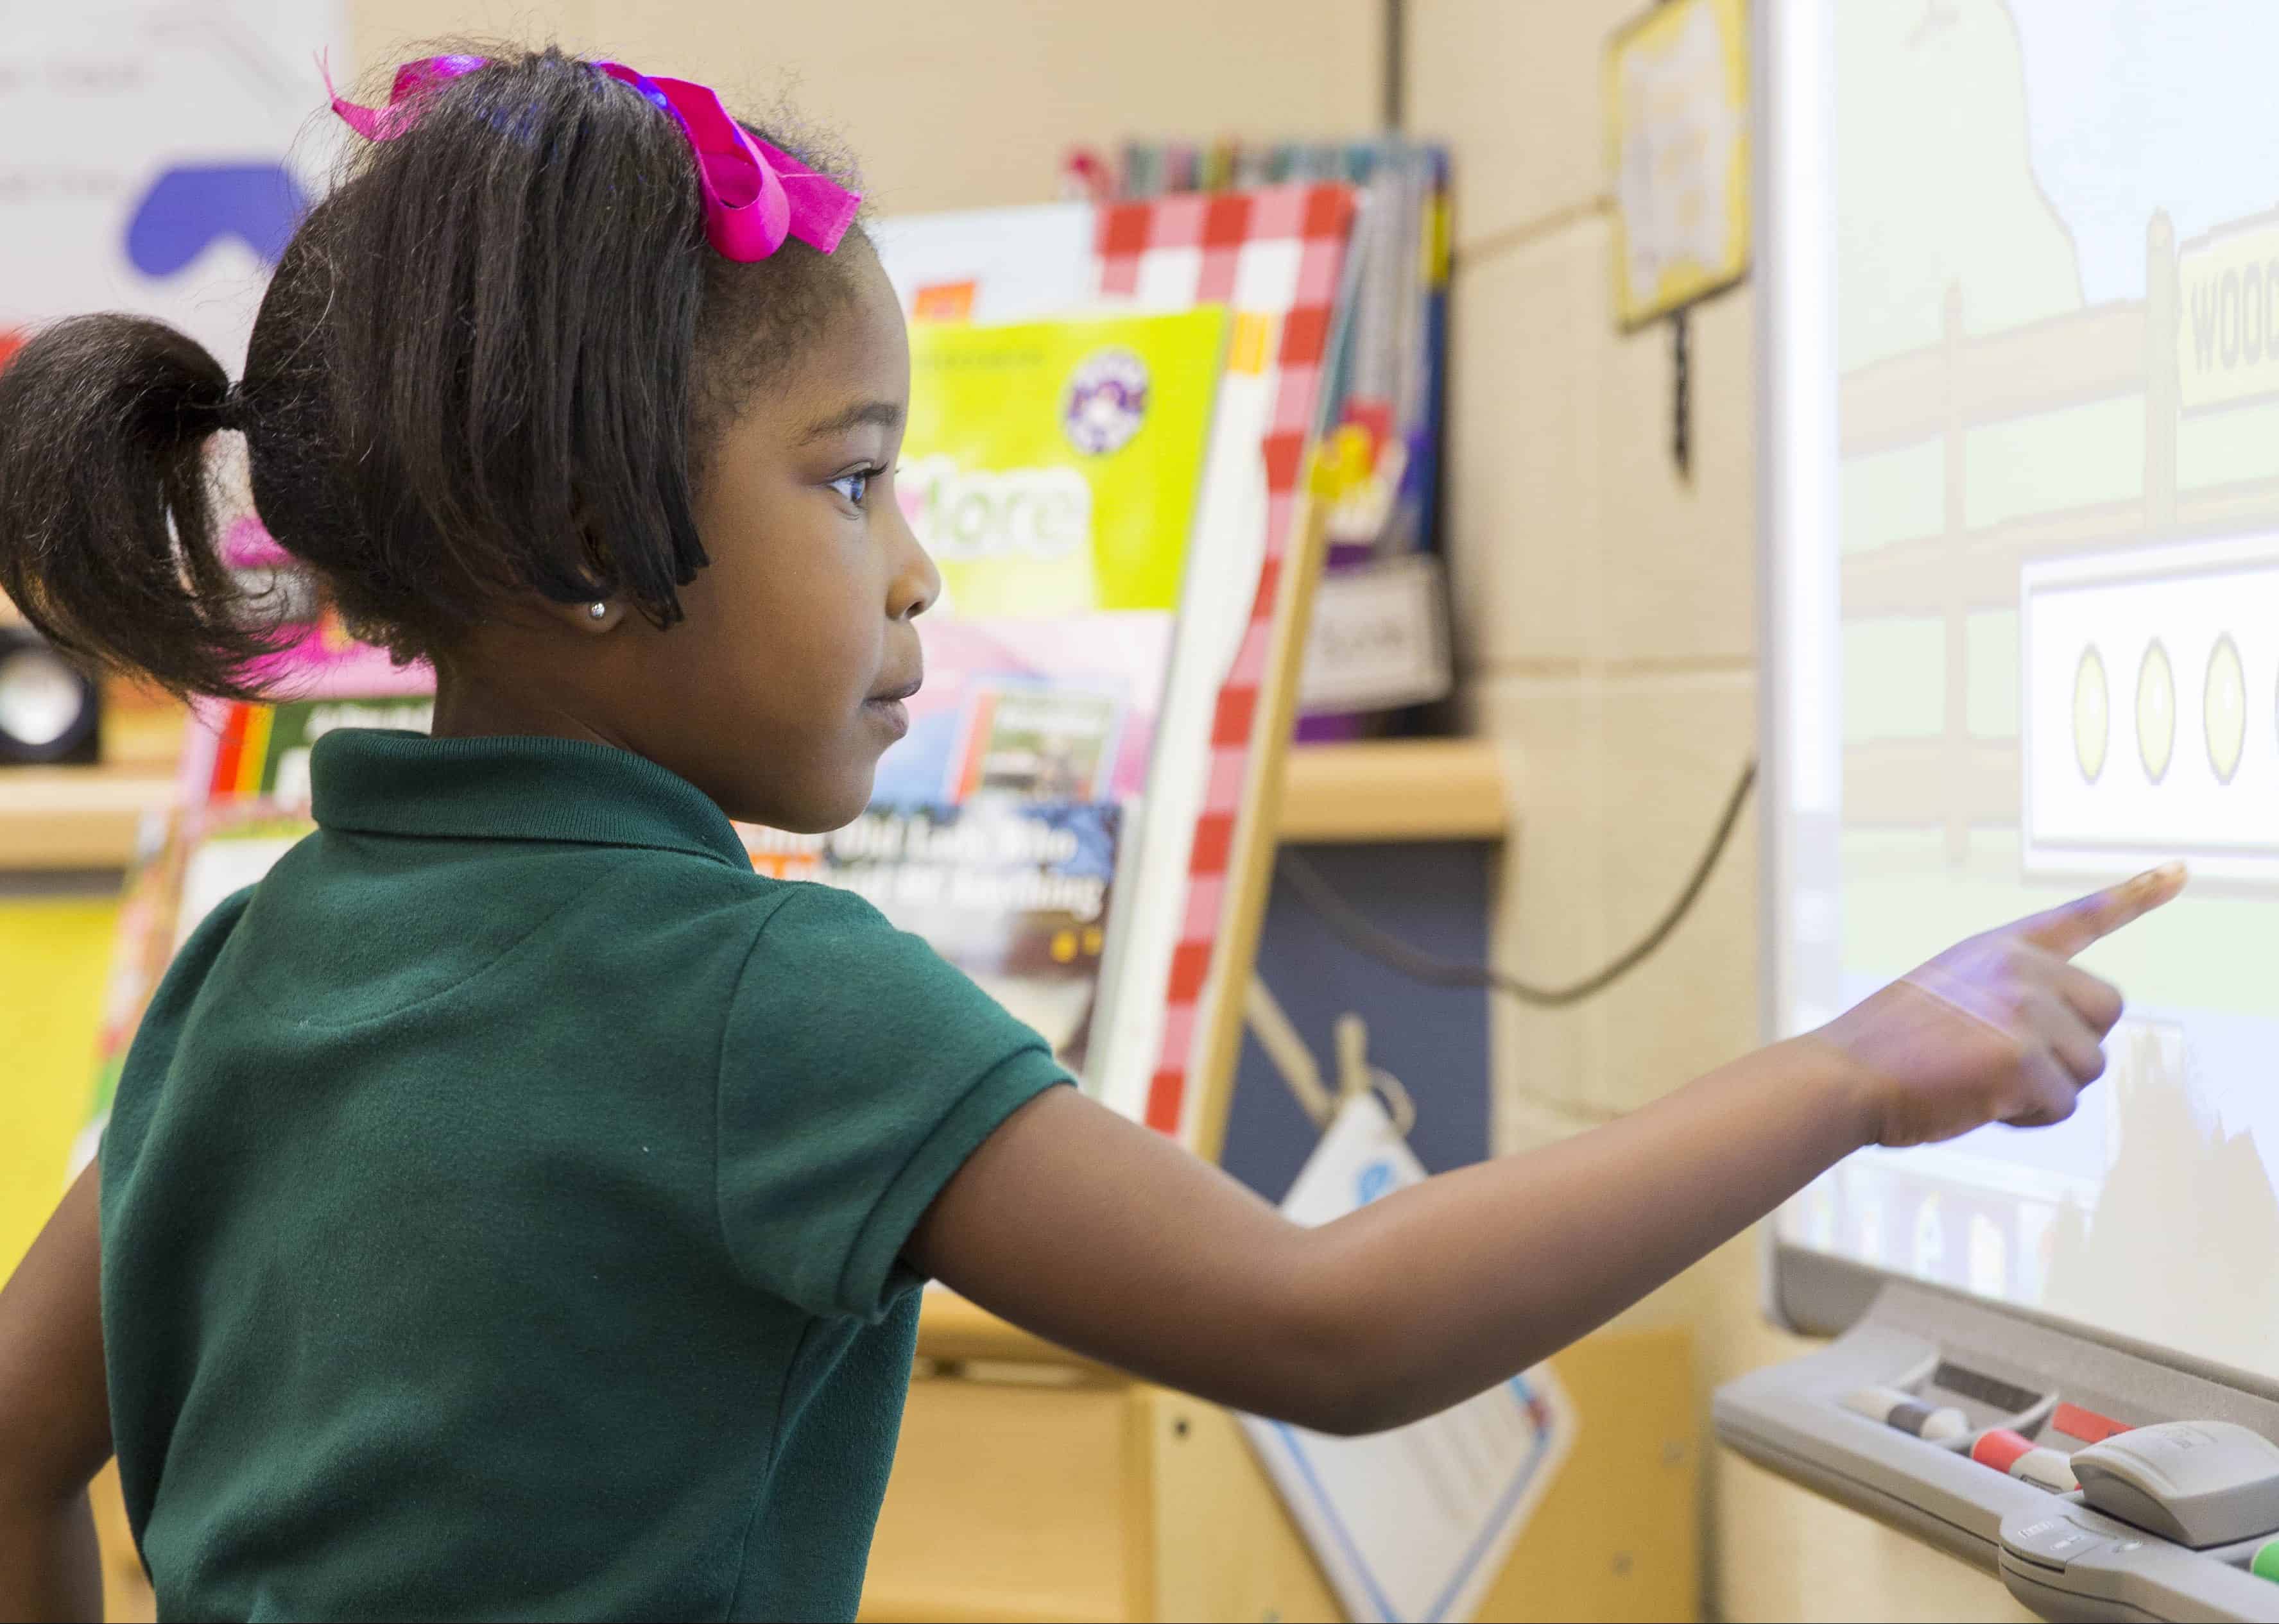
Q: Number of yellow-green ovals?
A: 3